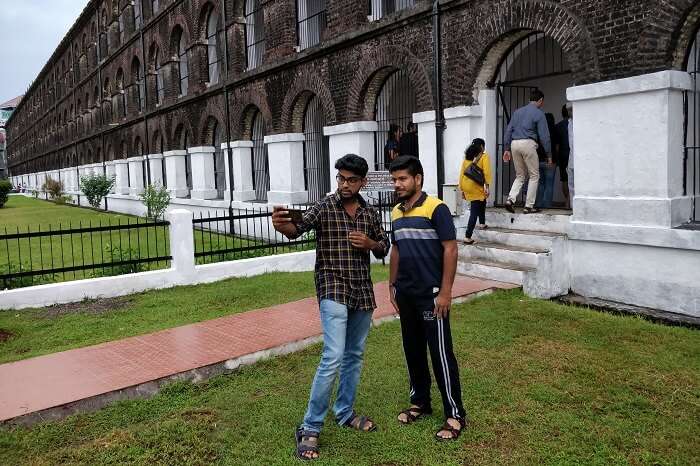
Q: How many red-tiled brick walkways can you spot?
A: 1